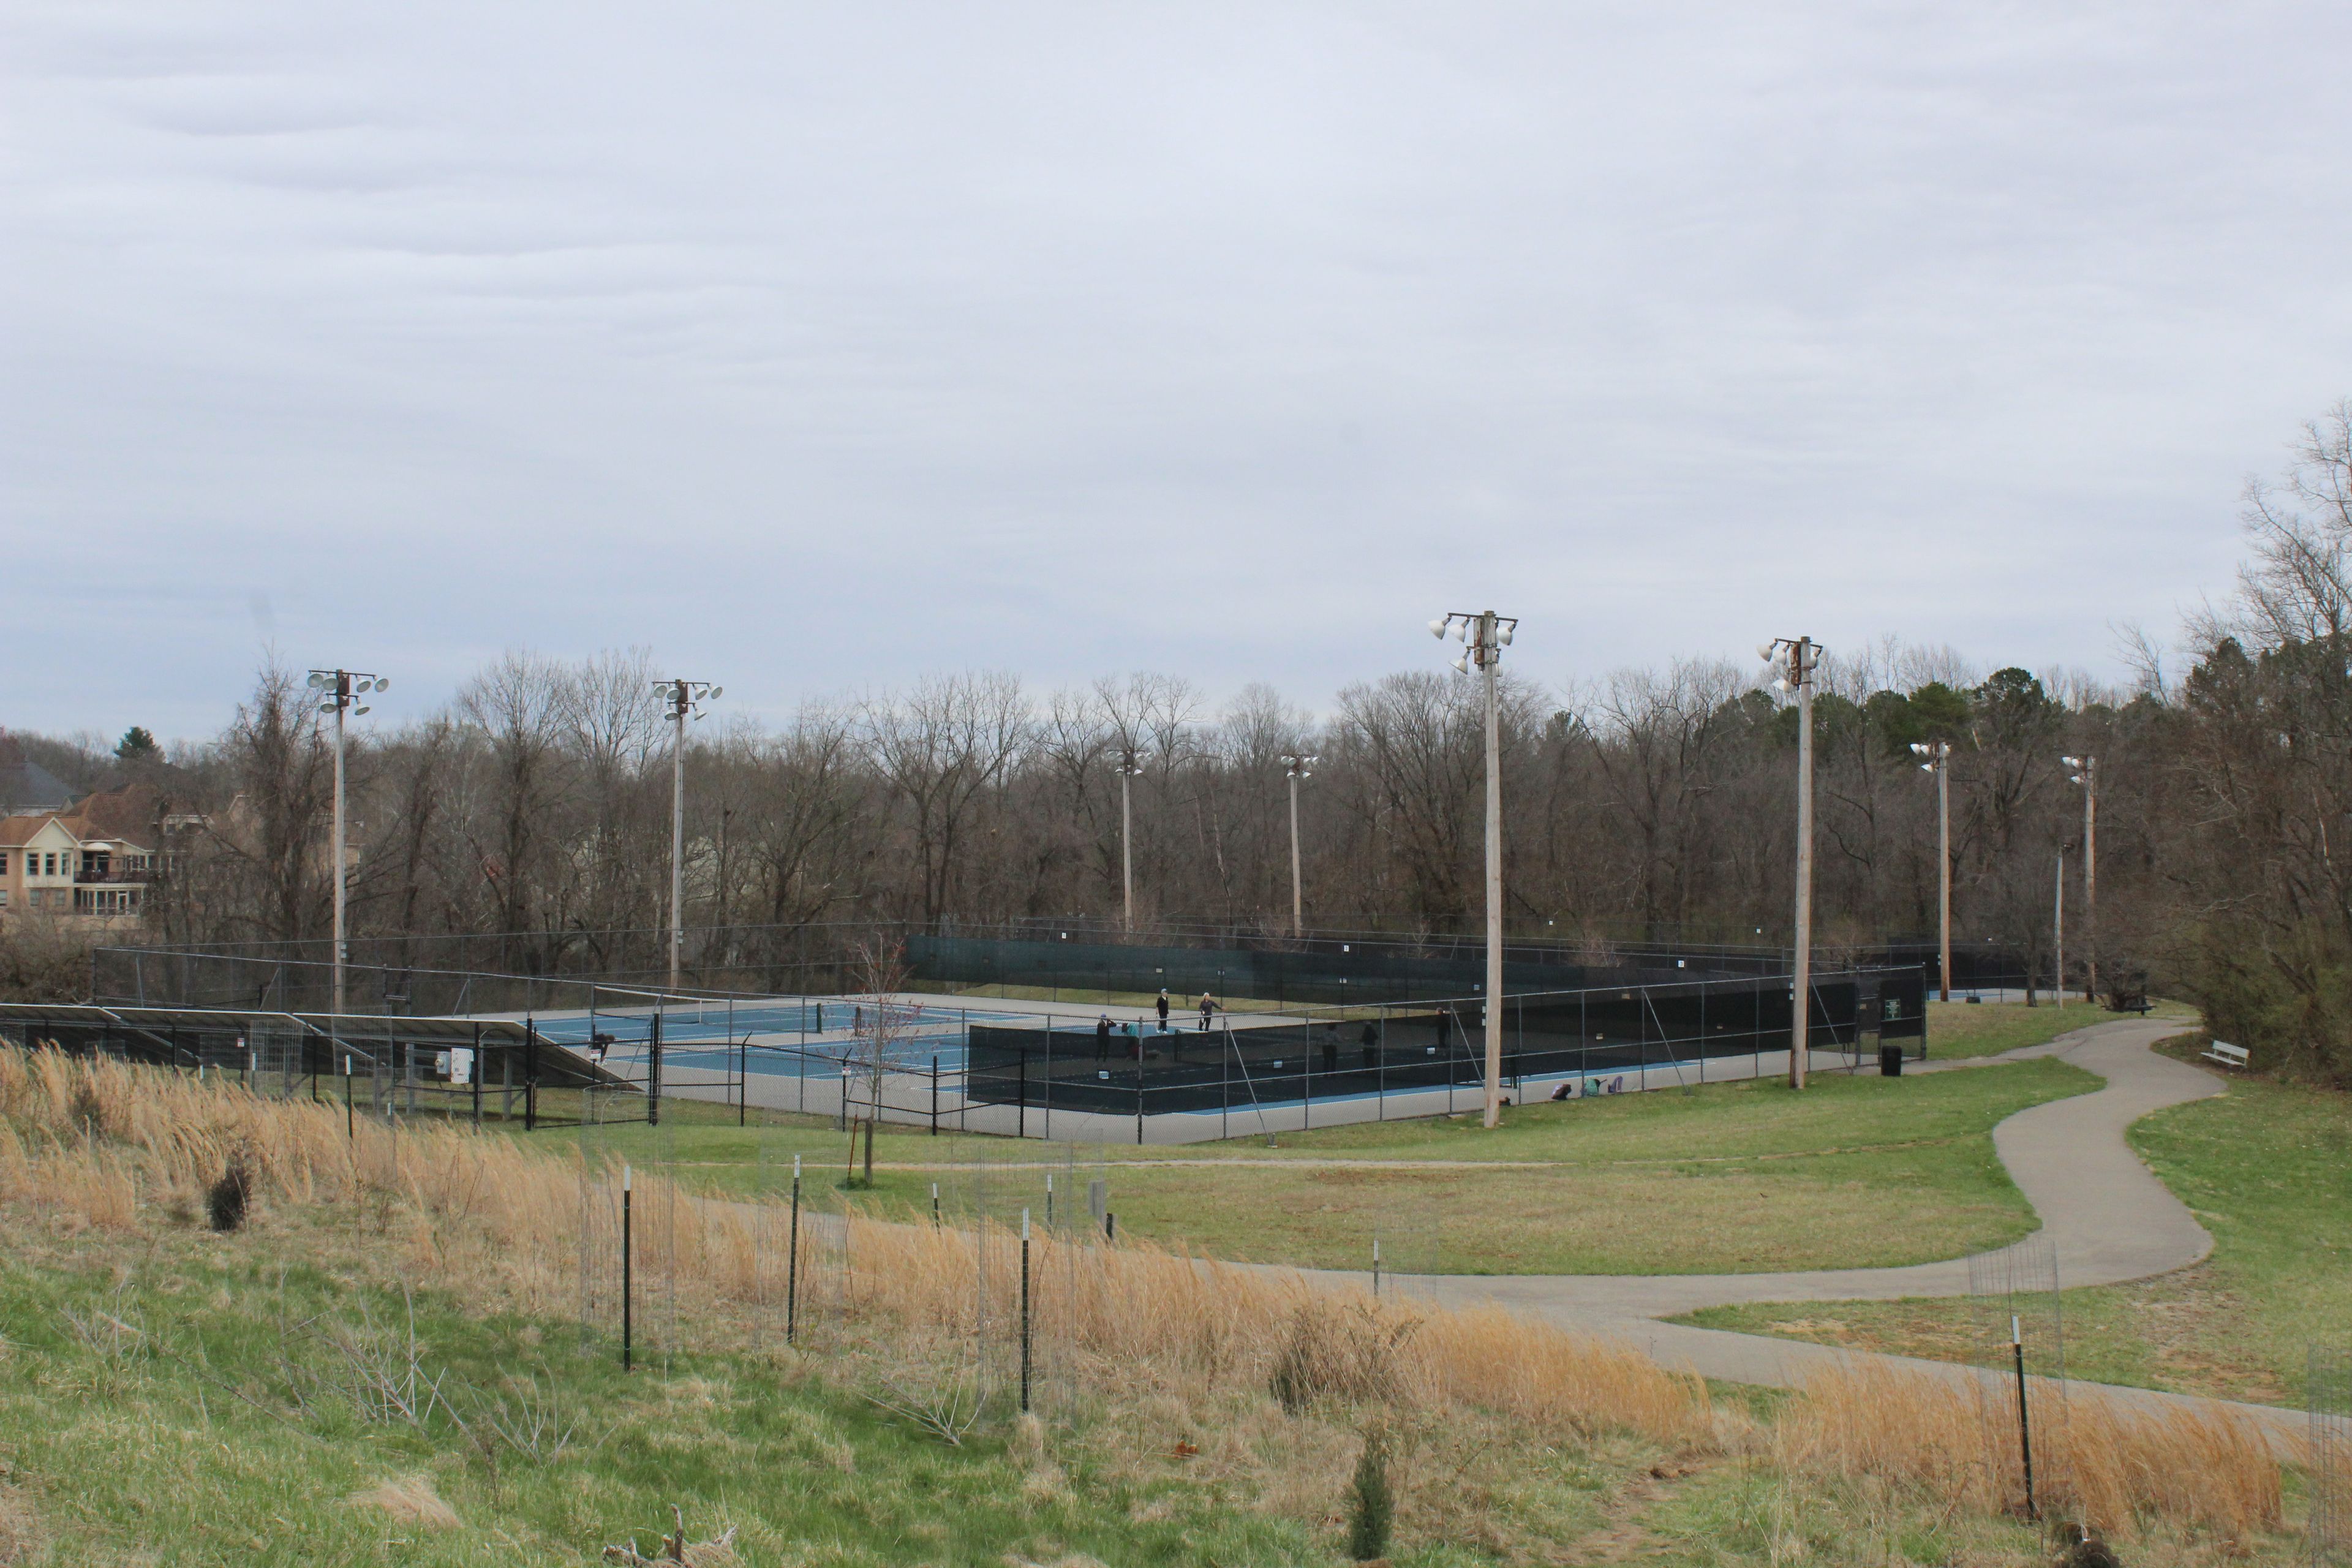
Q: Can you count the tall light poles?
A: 8